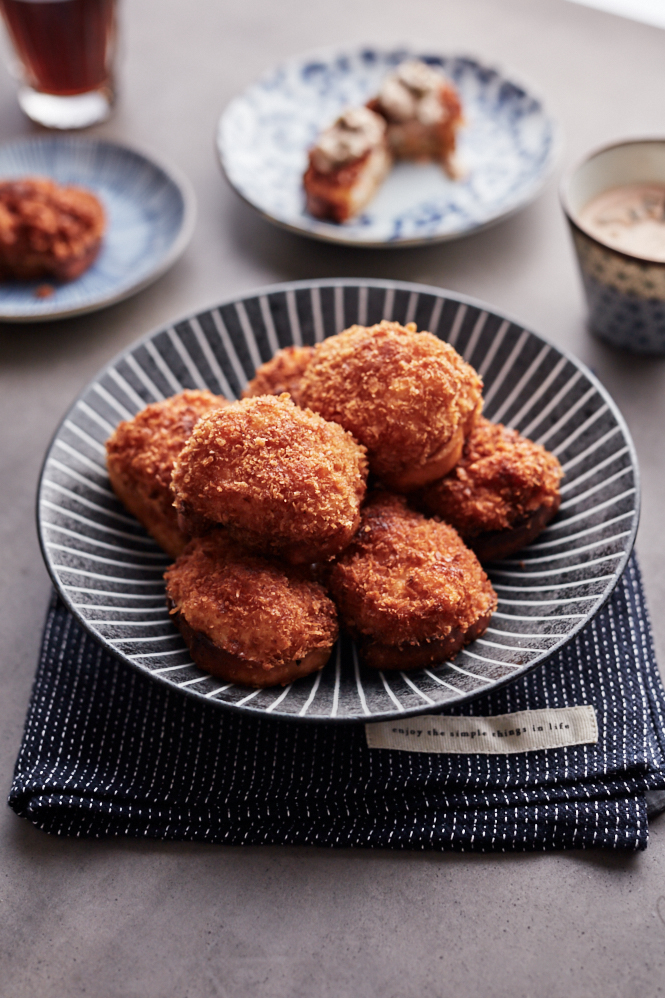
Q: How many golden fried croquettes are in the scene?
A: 8